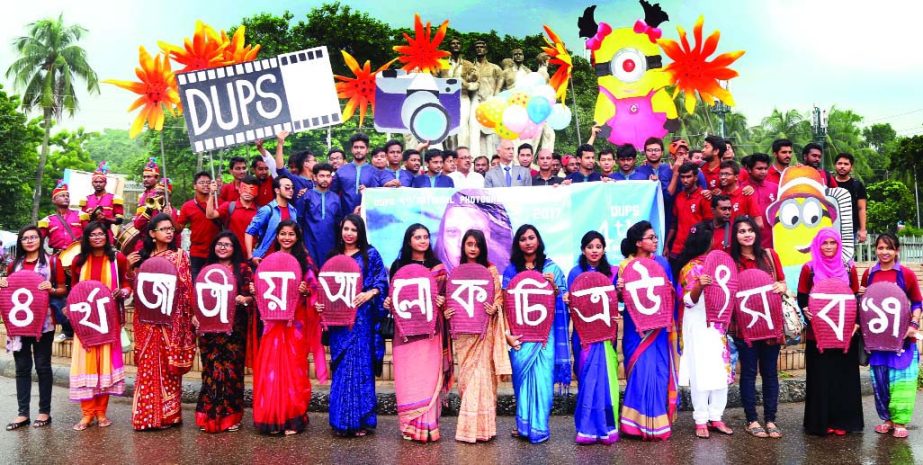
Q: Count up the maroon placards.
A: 15